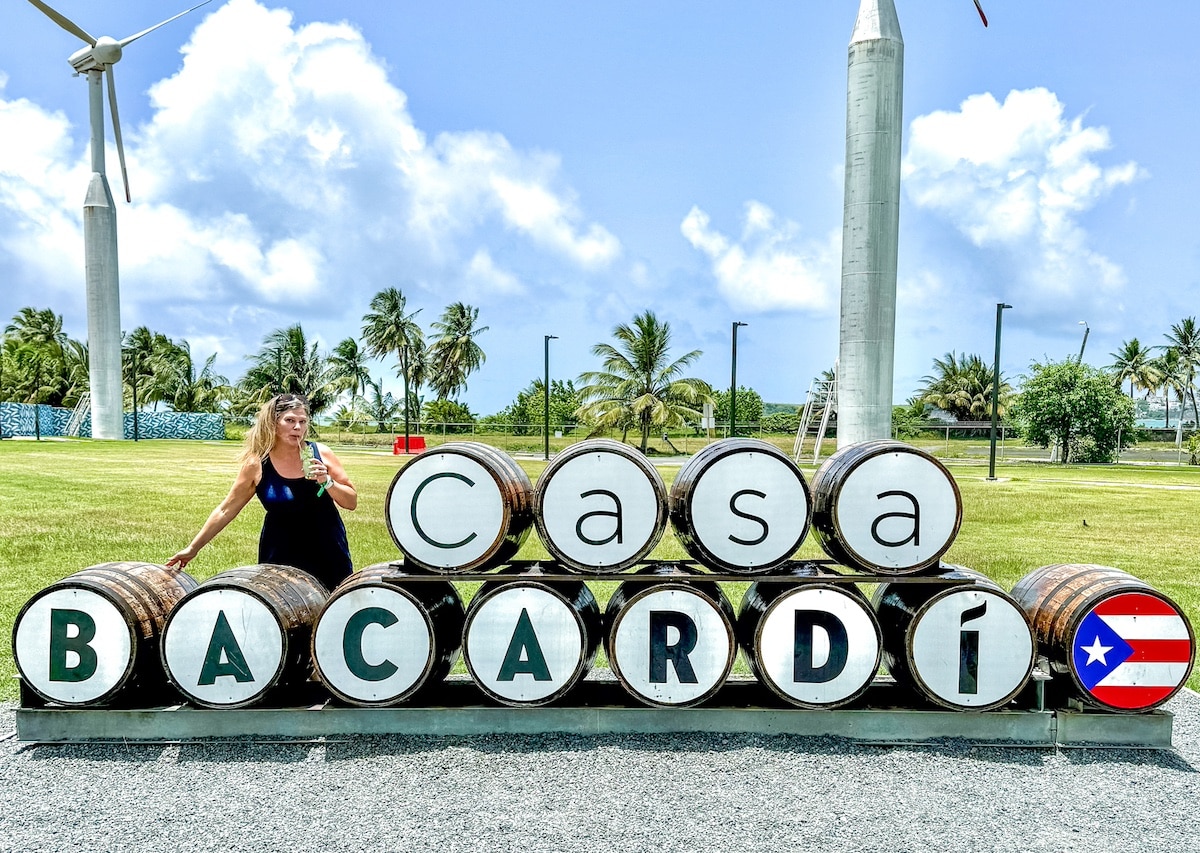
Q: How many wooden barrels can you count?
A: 12